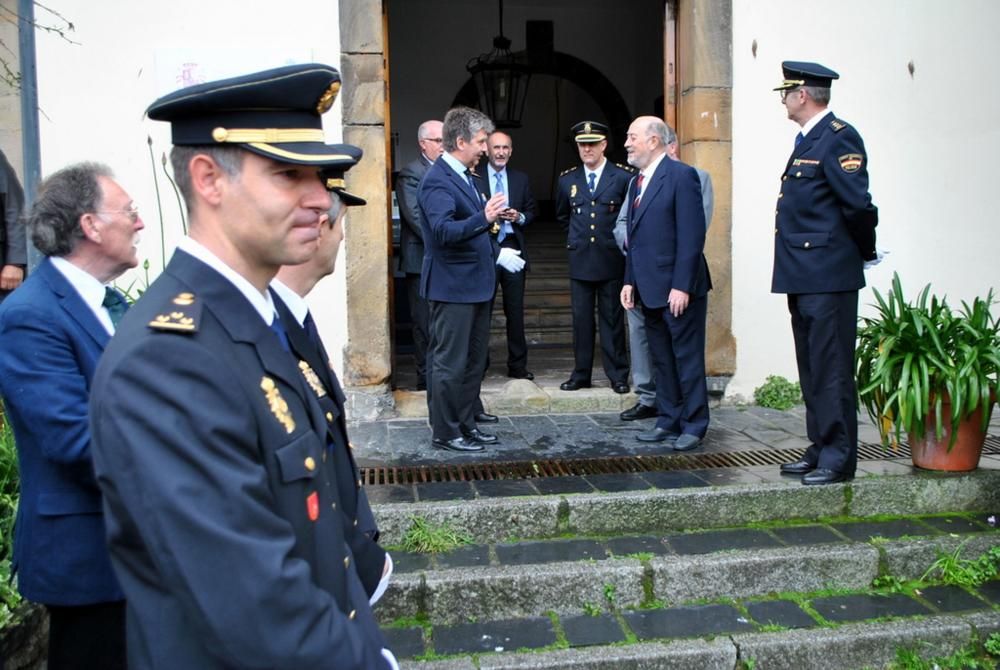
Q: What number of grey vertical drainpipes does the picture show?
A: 1